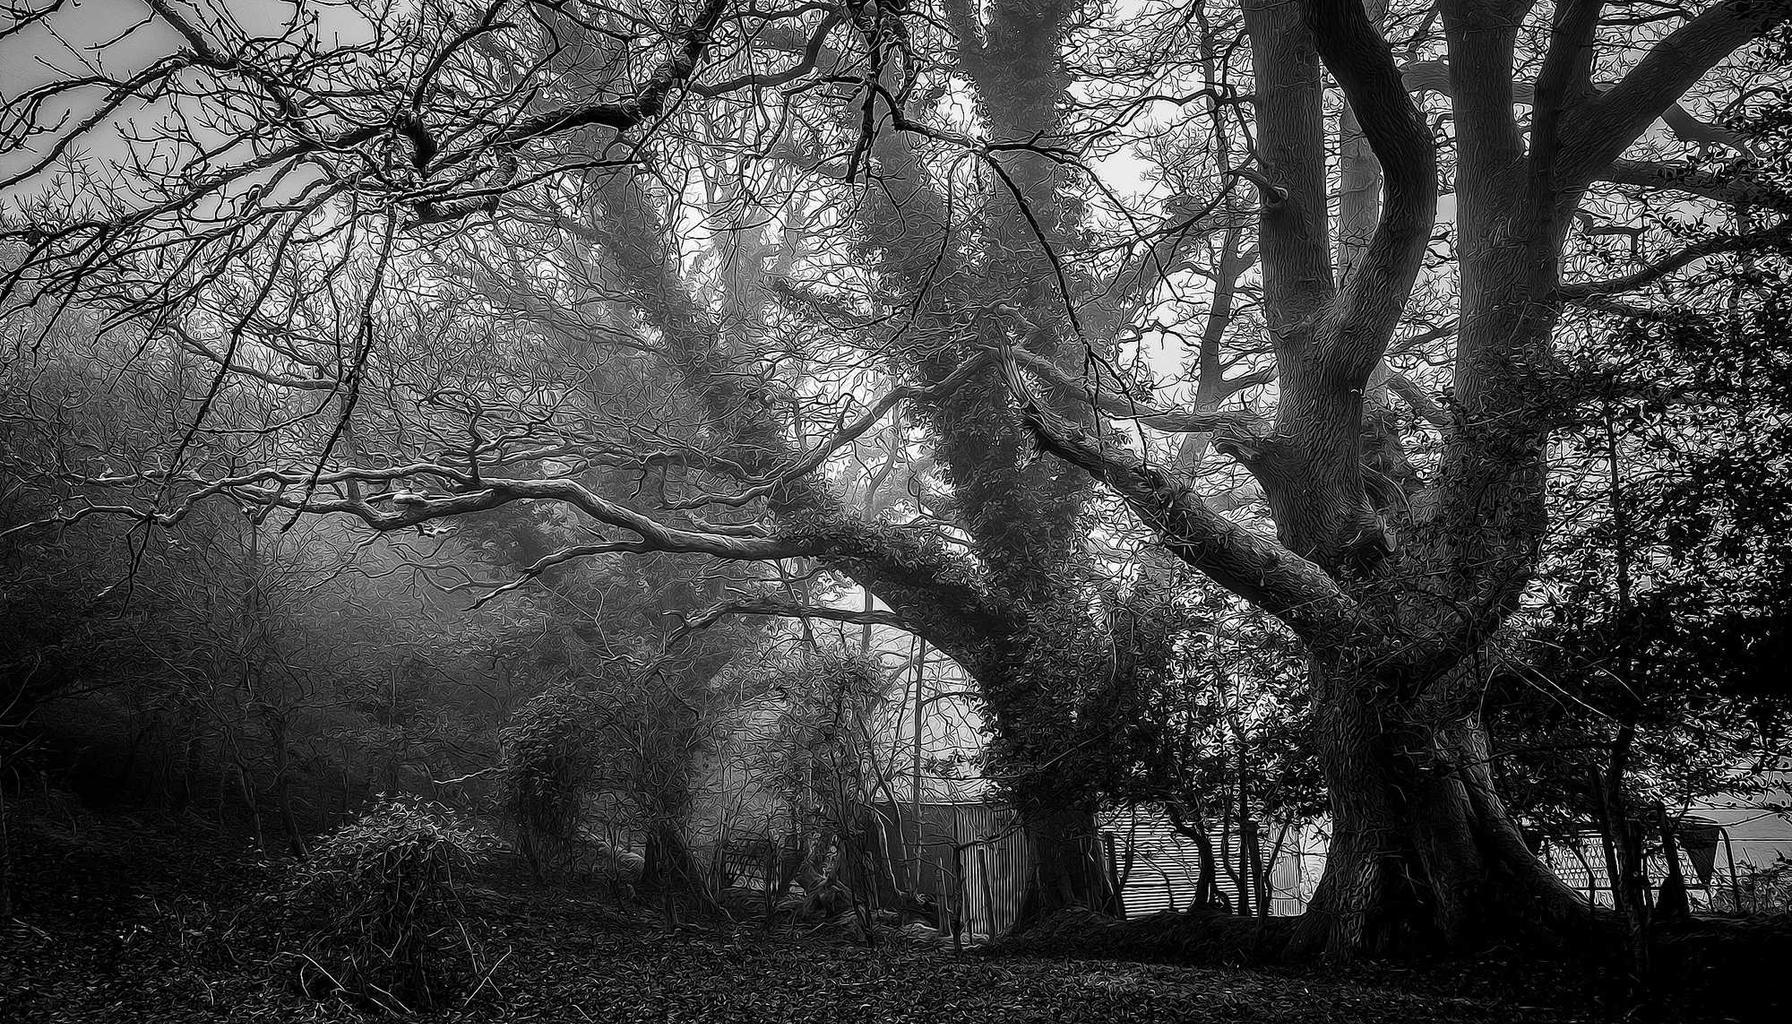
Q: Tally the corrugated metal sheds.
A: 2